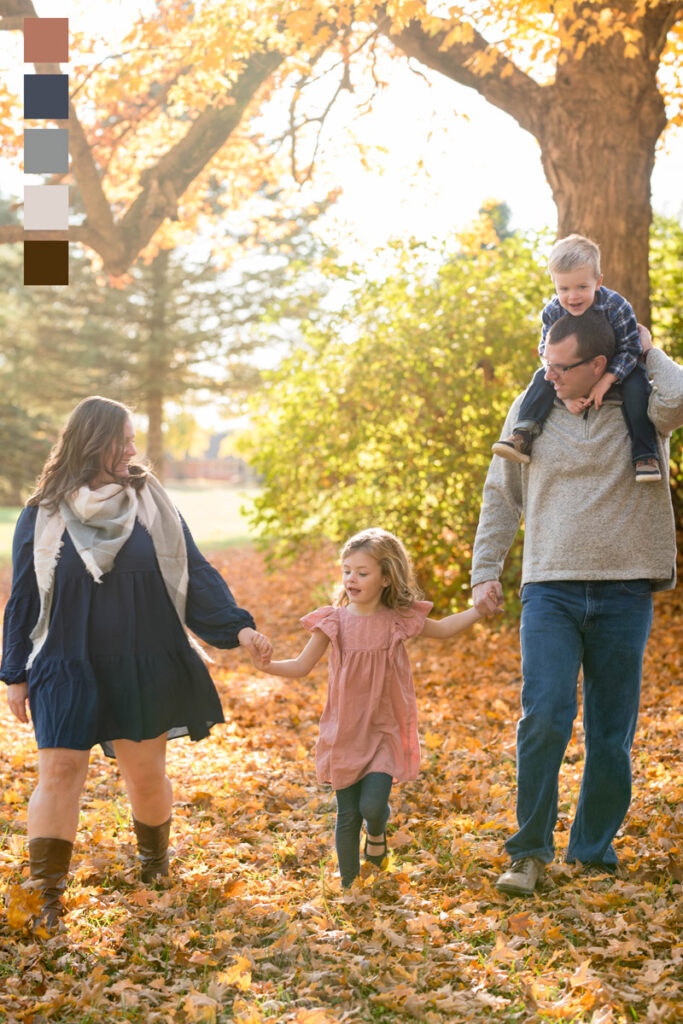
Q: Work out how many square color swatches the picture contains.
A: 5